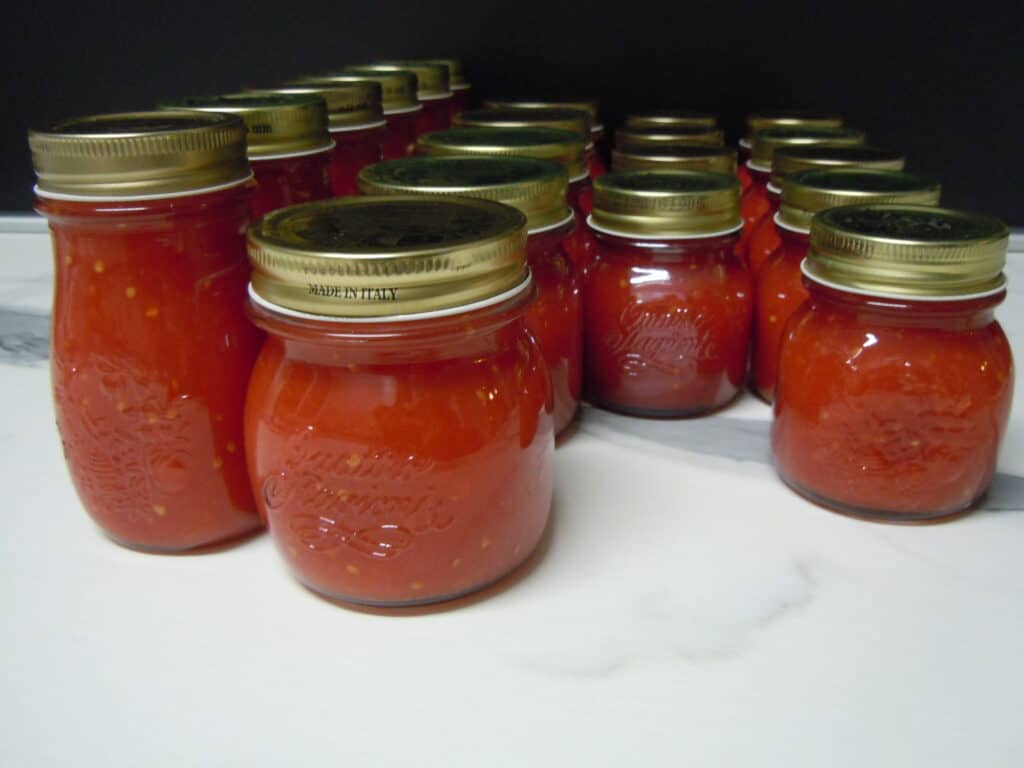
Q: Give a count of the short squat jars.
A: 14